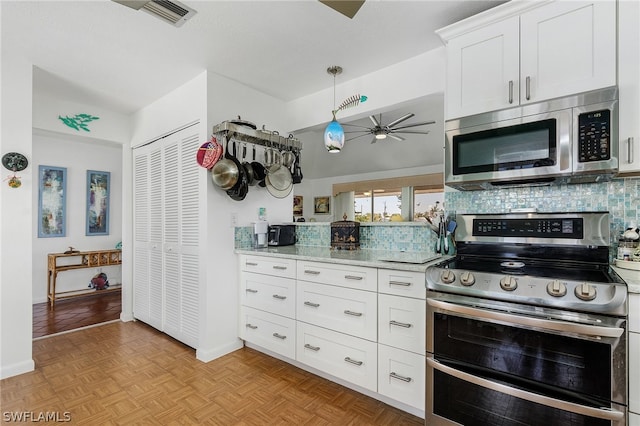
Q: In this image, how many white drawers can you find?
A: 9